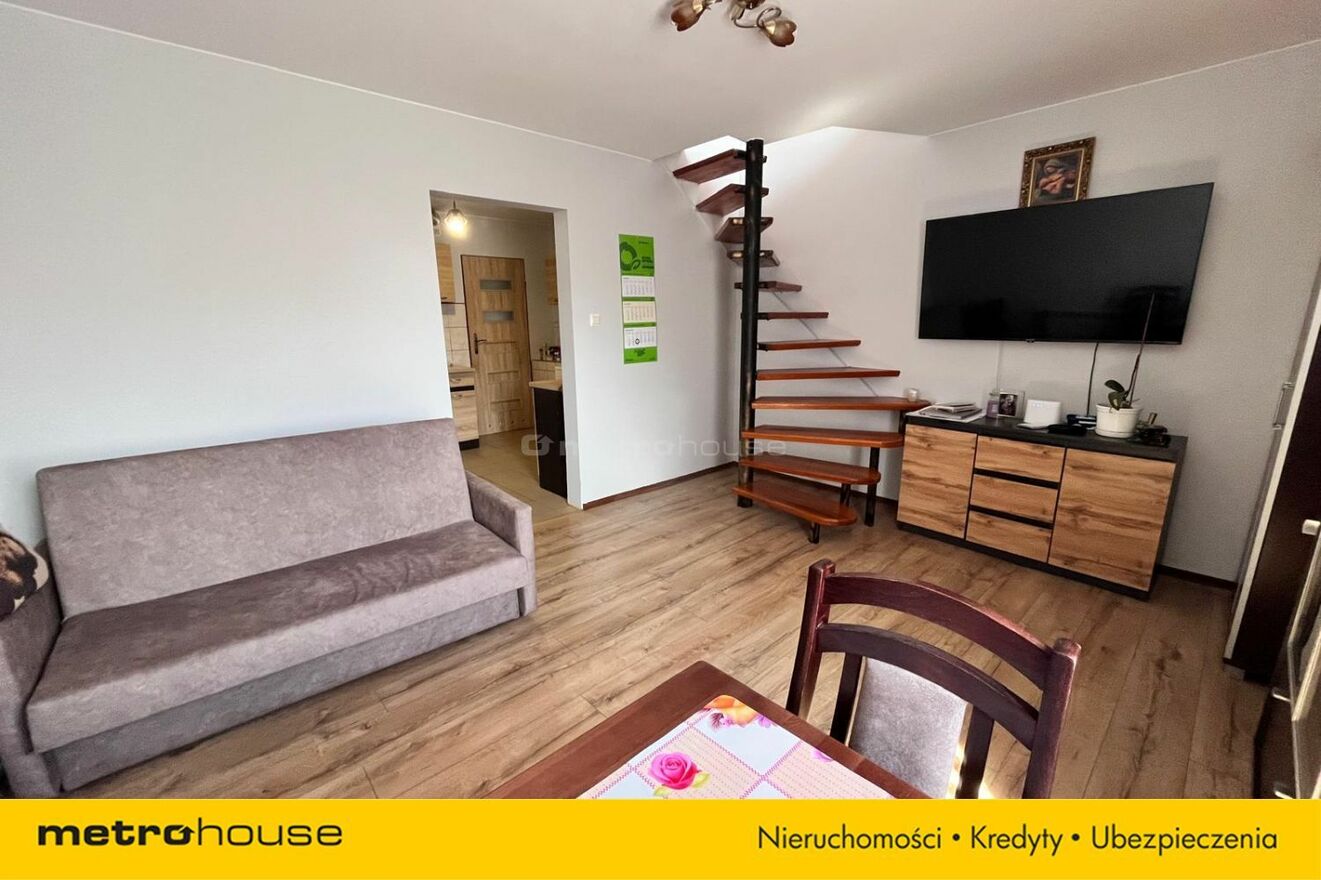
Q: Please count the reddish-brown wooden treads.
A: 12